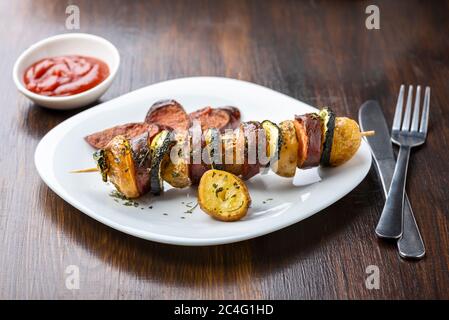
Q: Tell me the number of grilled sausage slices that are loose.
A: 3